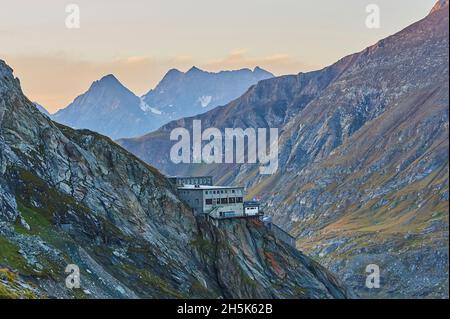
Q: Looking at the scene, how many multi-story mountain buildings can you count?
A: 1